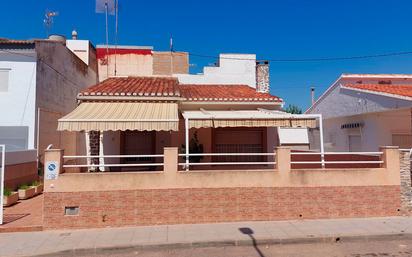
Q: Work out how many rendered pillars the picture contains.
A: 4